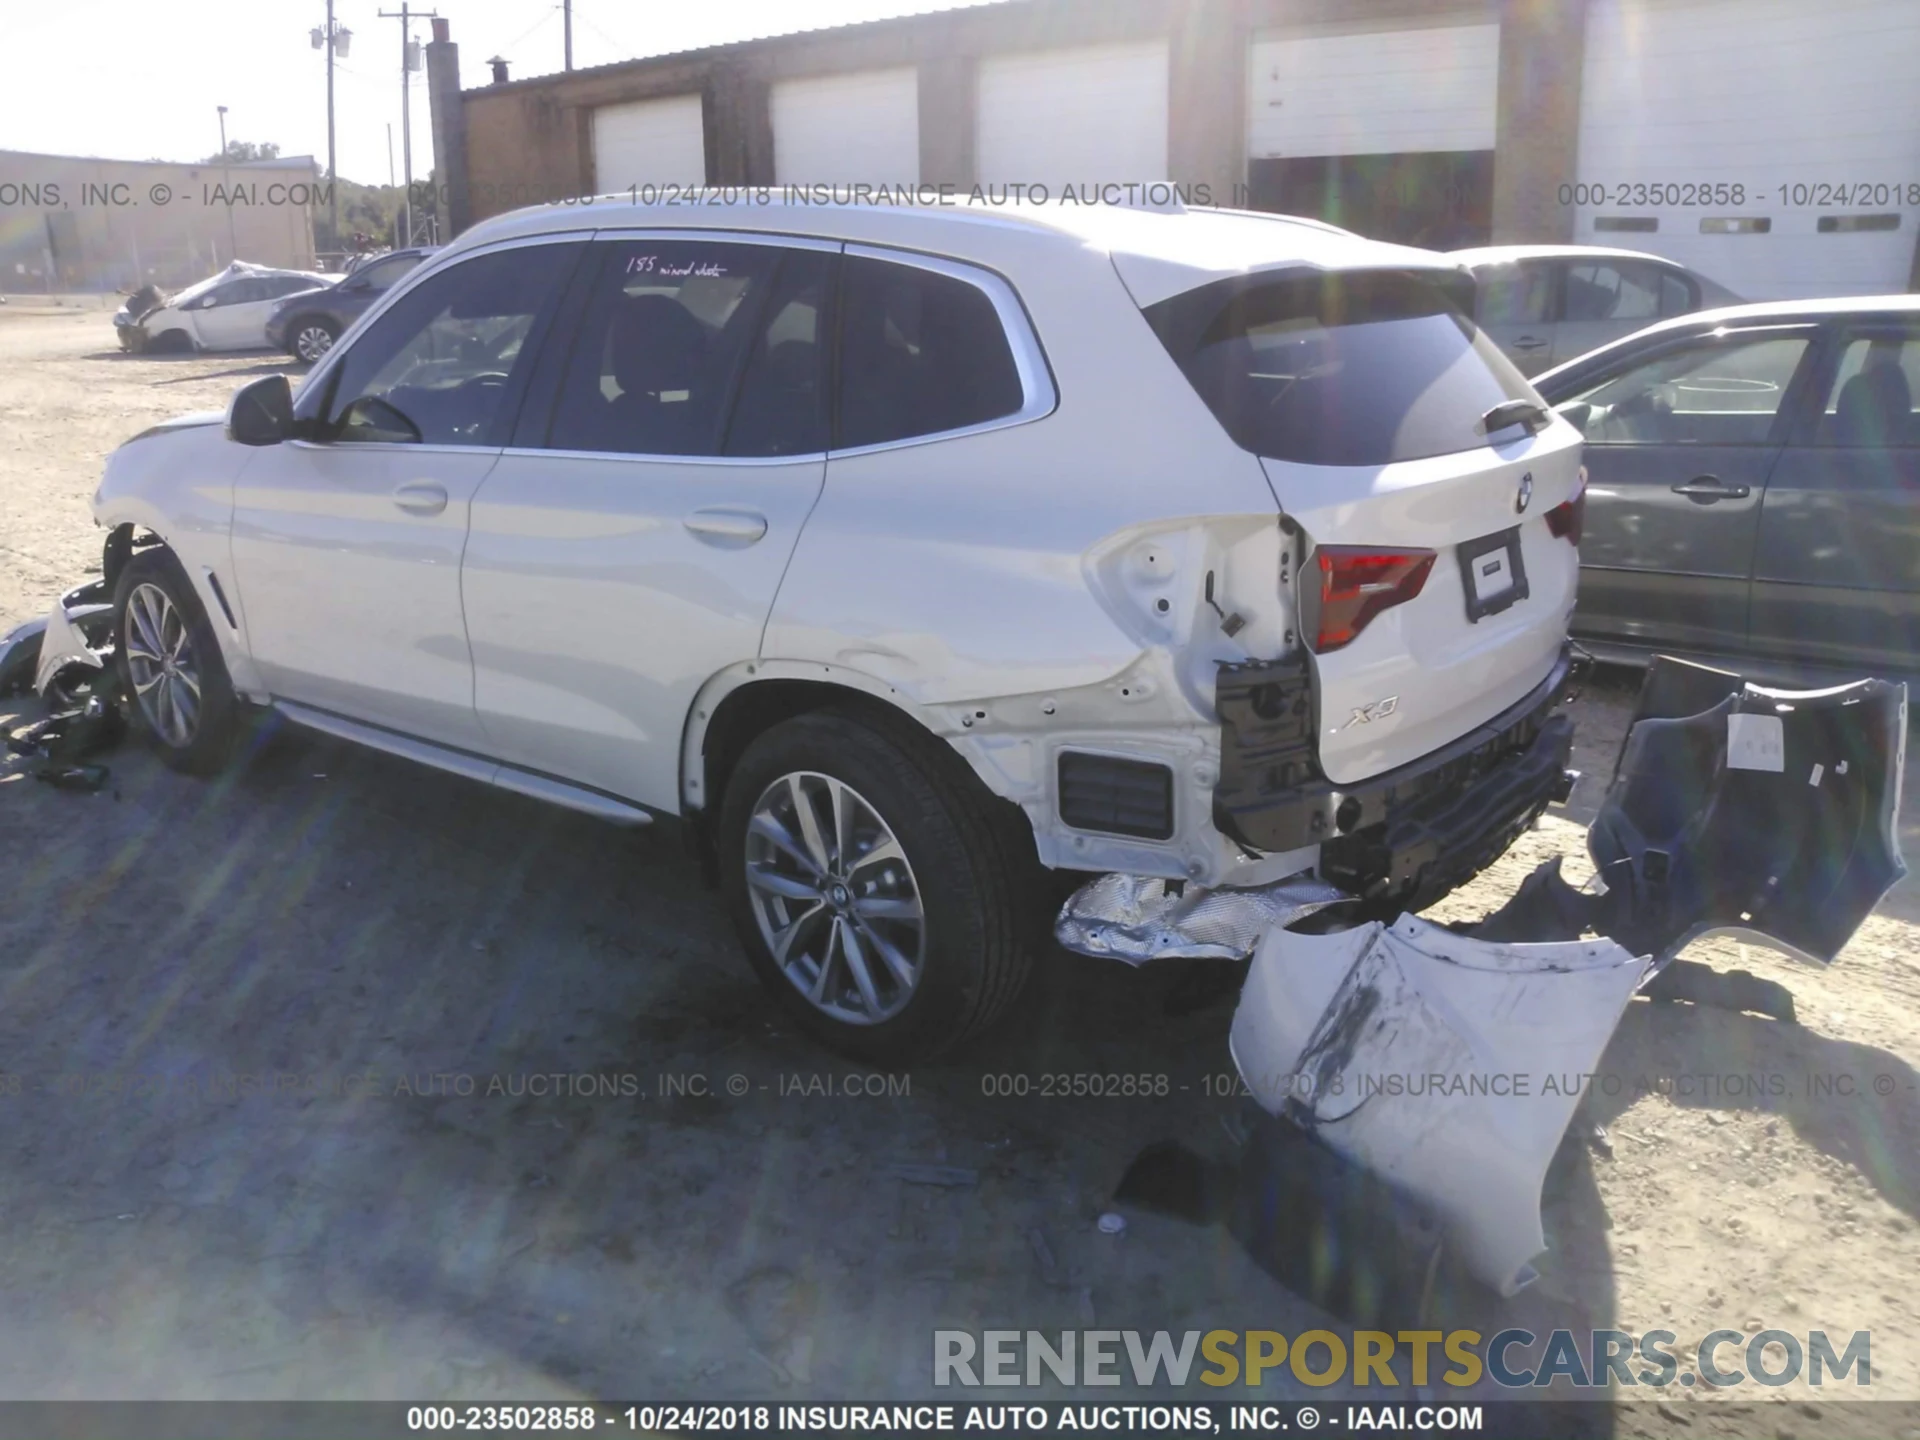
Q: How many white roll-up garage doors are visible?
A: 5